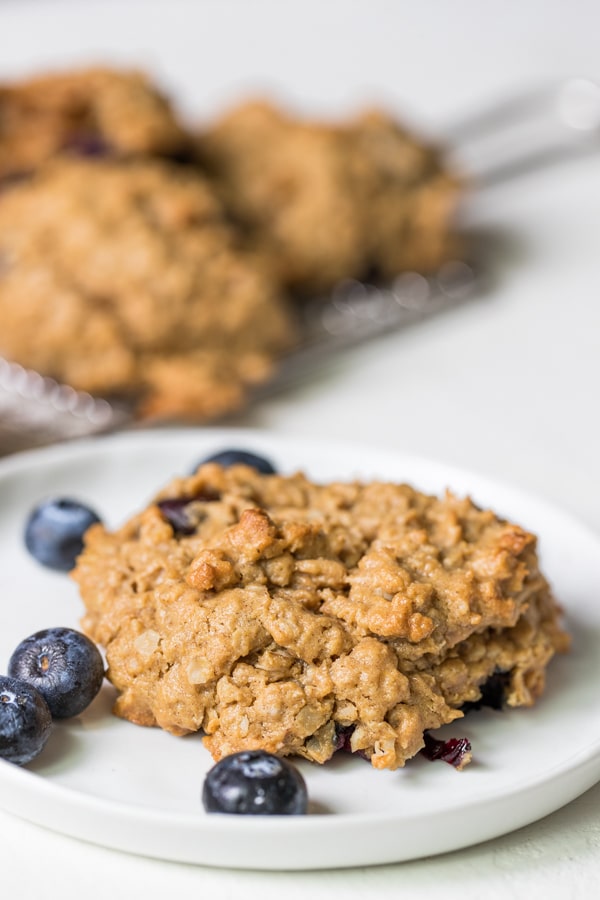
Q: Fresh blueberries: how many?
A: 5